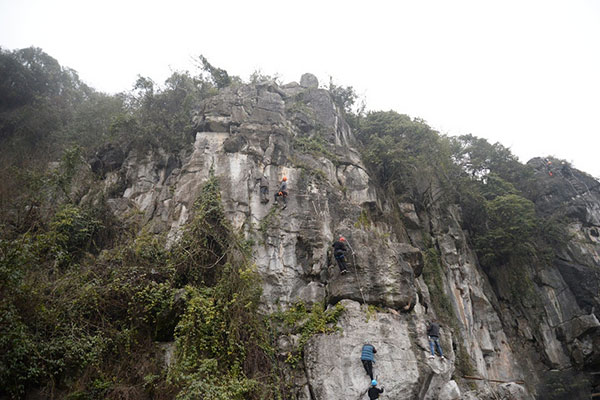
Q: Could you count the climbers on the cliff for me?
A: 5